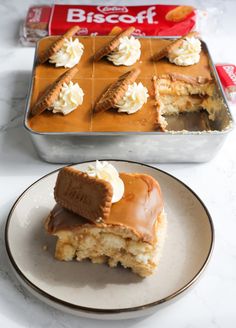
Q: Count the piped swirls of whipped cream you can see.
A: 6